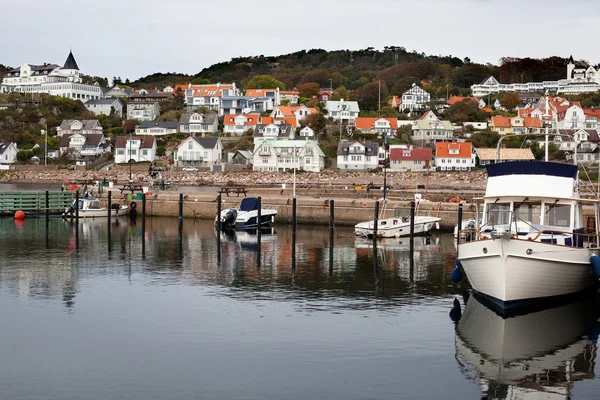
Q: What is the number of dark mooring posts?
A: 12